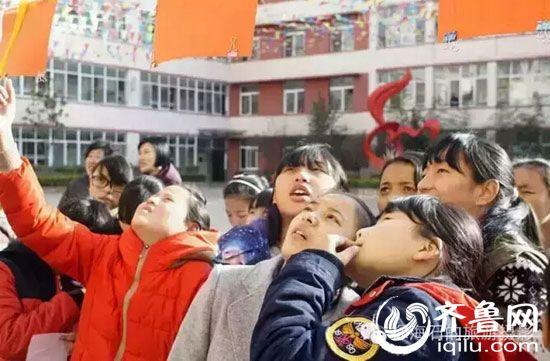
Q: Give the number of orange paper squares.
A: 3